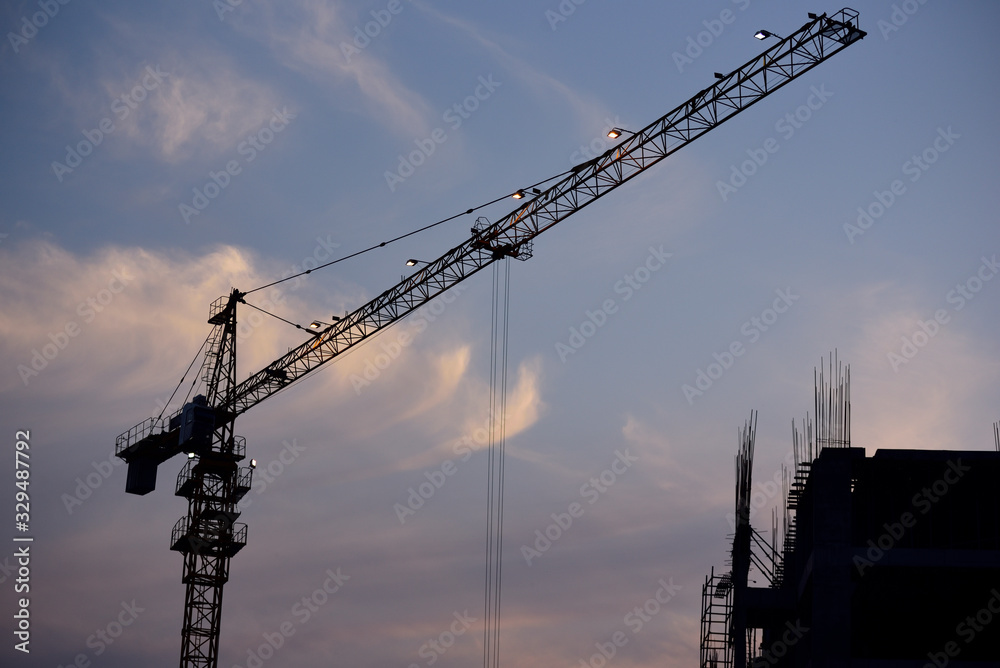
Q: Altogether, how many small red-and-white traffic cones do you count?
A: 0